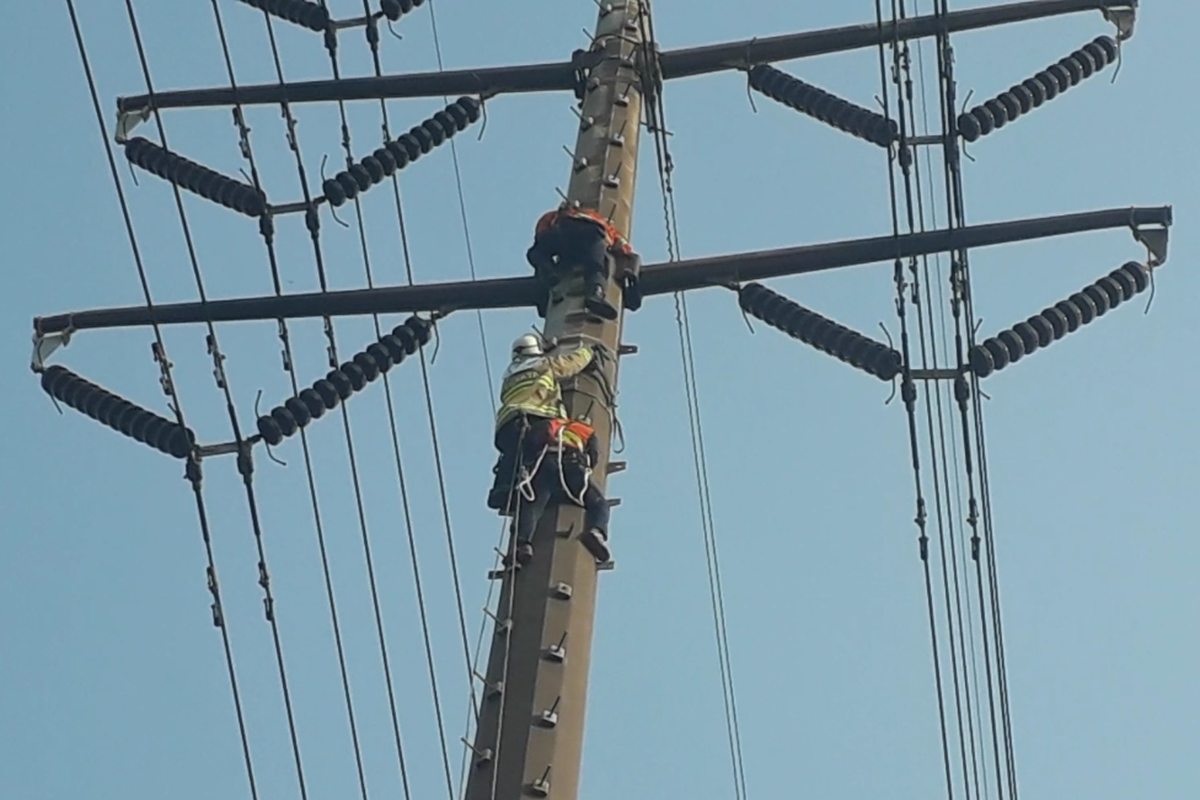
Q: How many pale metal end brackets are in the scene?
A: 4